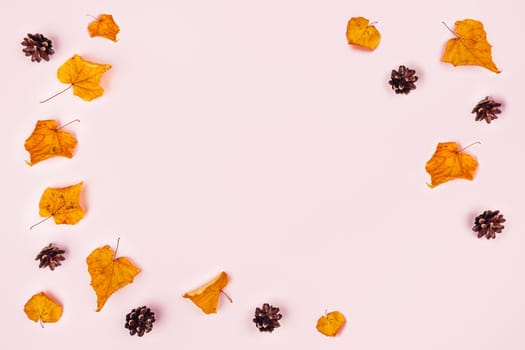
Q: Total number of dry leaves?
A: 11